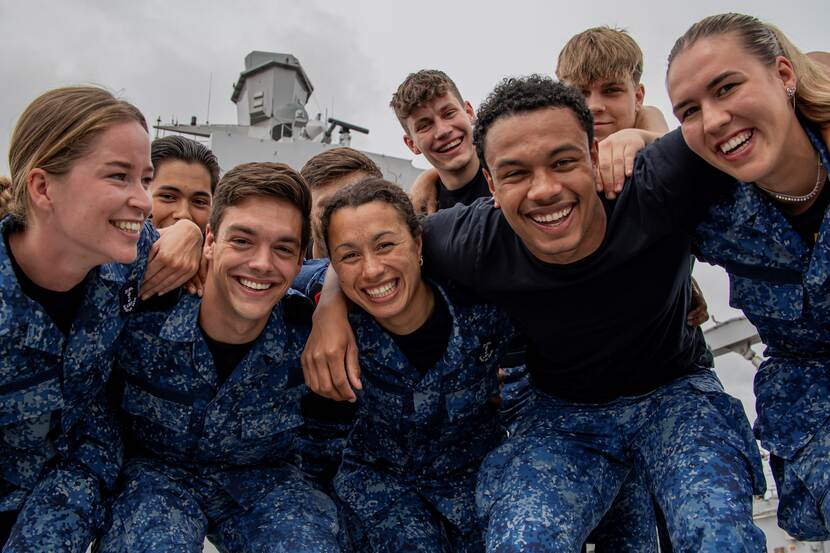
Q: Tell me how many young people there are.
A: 9